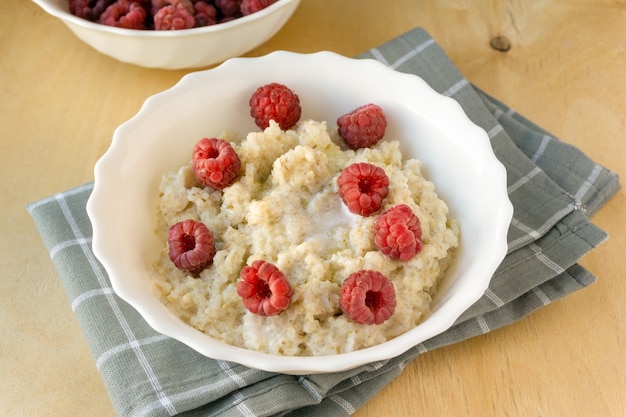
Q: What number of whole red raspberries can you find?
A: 8